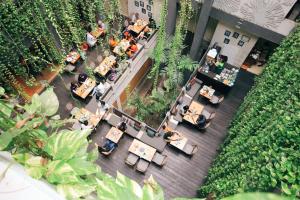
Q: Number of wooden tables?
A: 12